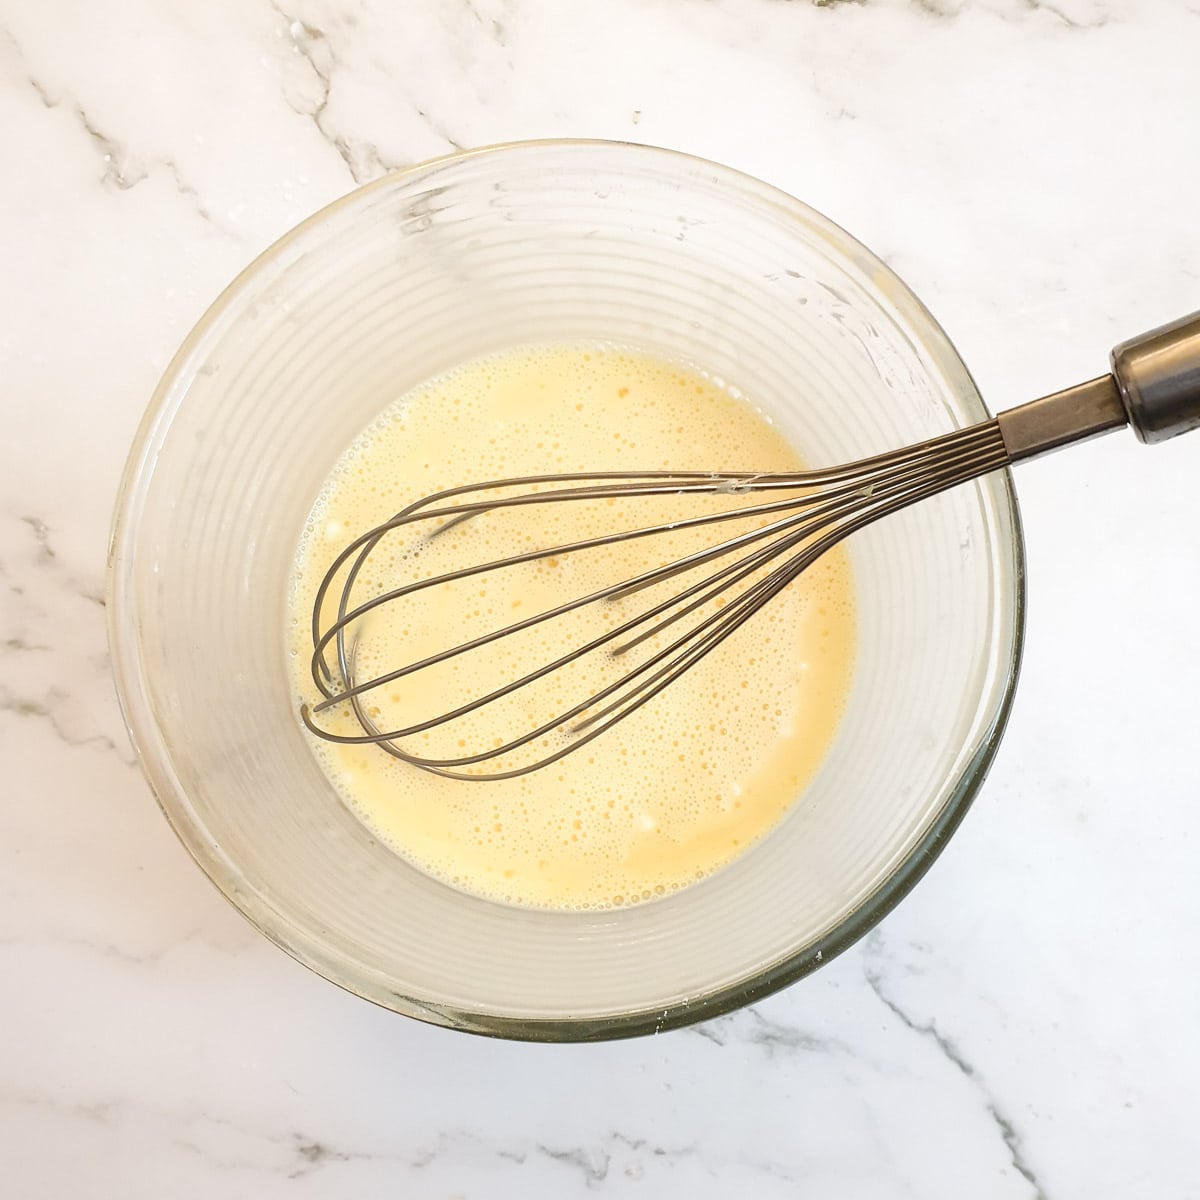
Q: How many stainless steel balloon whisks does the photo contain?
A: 1